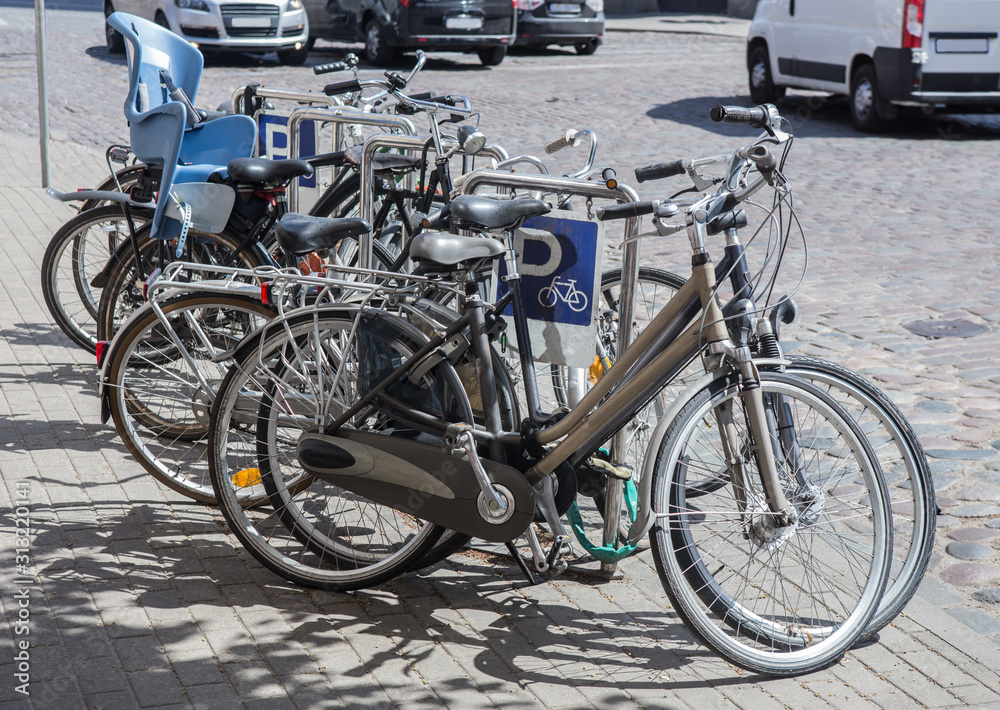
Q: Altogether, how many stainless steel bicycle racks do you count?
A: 4